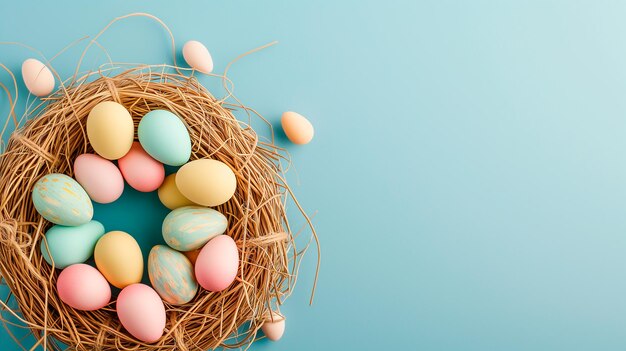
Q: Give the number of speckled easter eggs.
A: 3